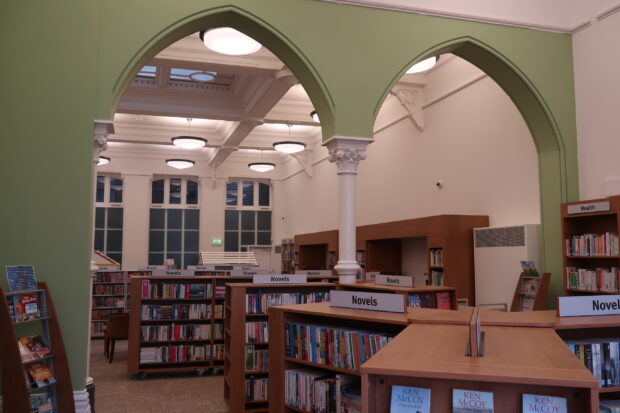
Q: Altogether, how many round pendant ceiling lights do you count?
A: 8